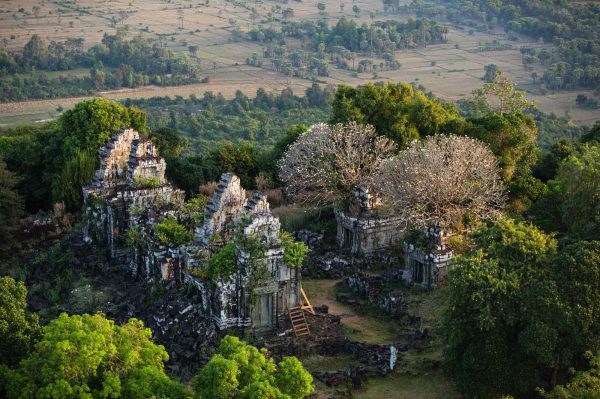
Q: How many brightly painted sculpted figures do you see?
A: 0